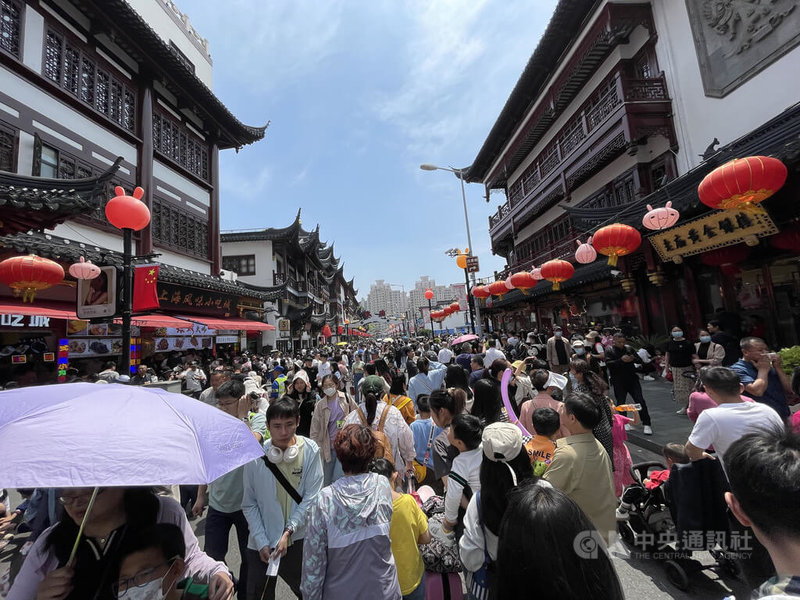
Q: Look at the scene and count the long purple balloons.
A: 1